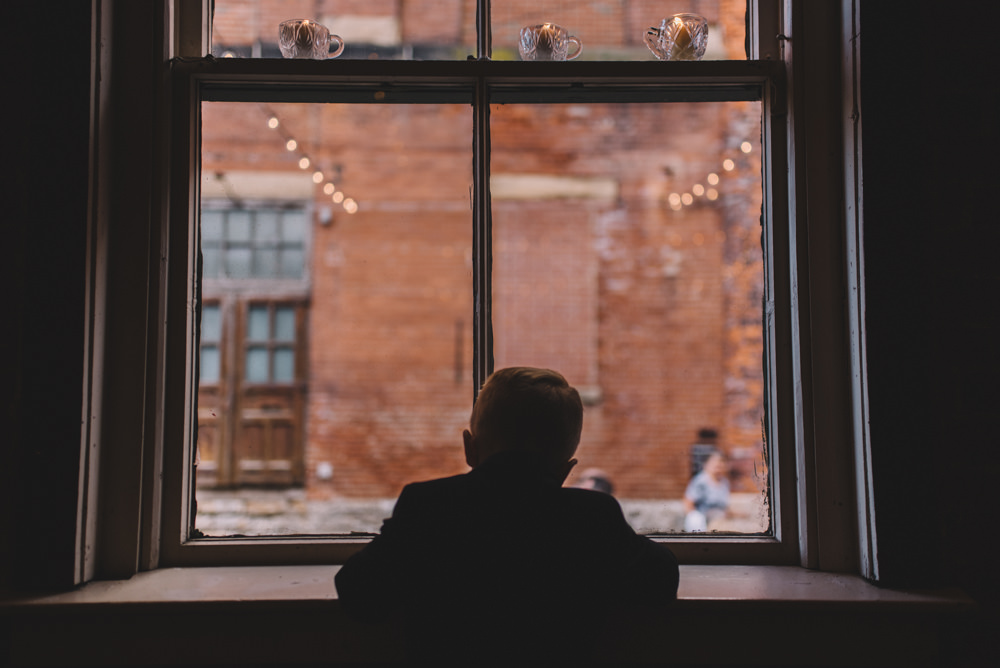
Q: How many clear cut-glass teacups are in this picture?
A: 3